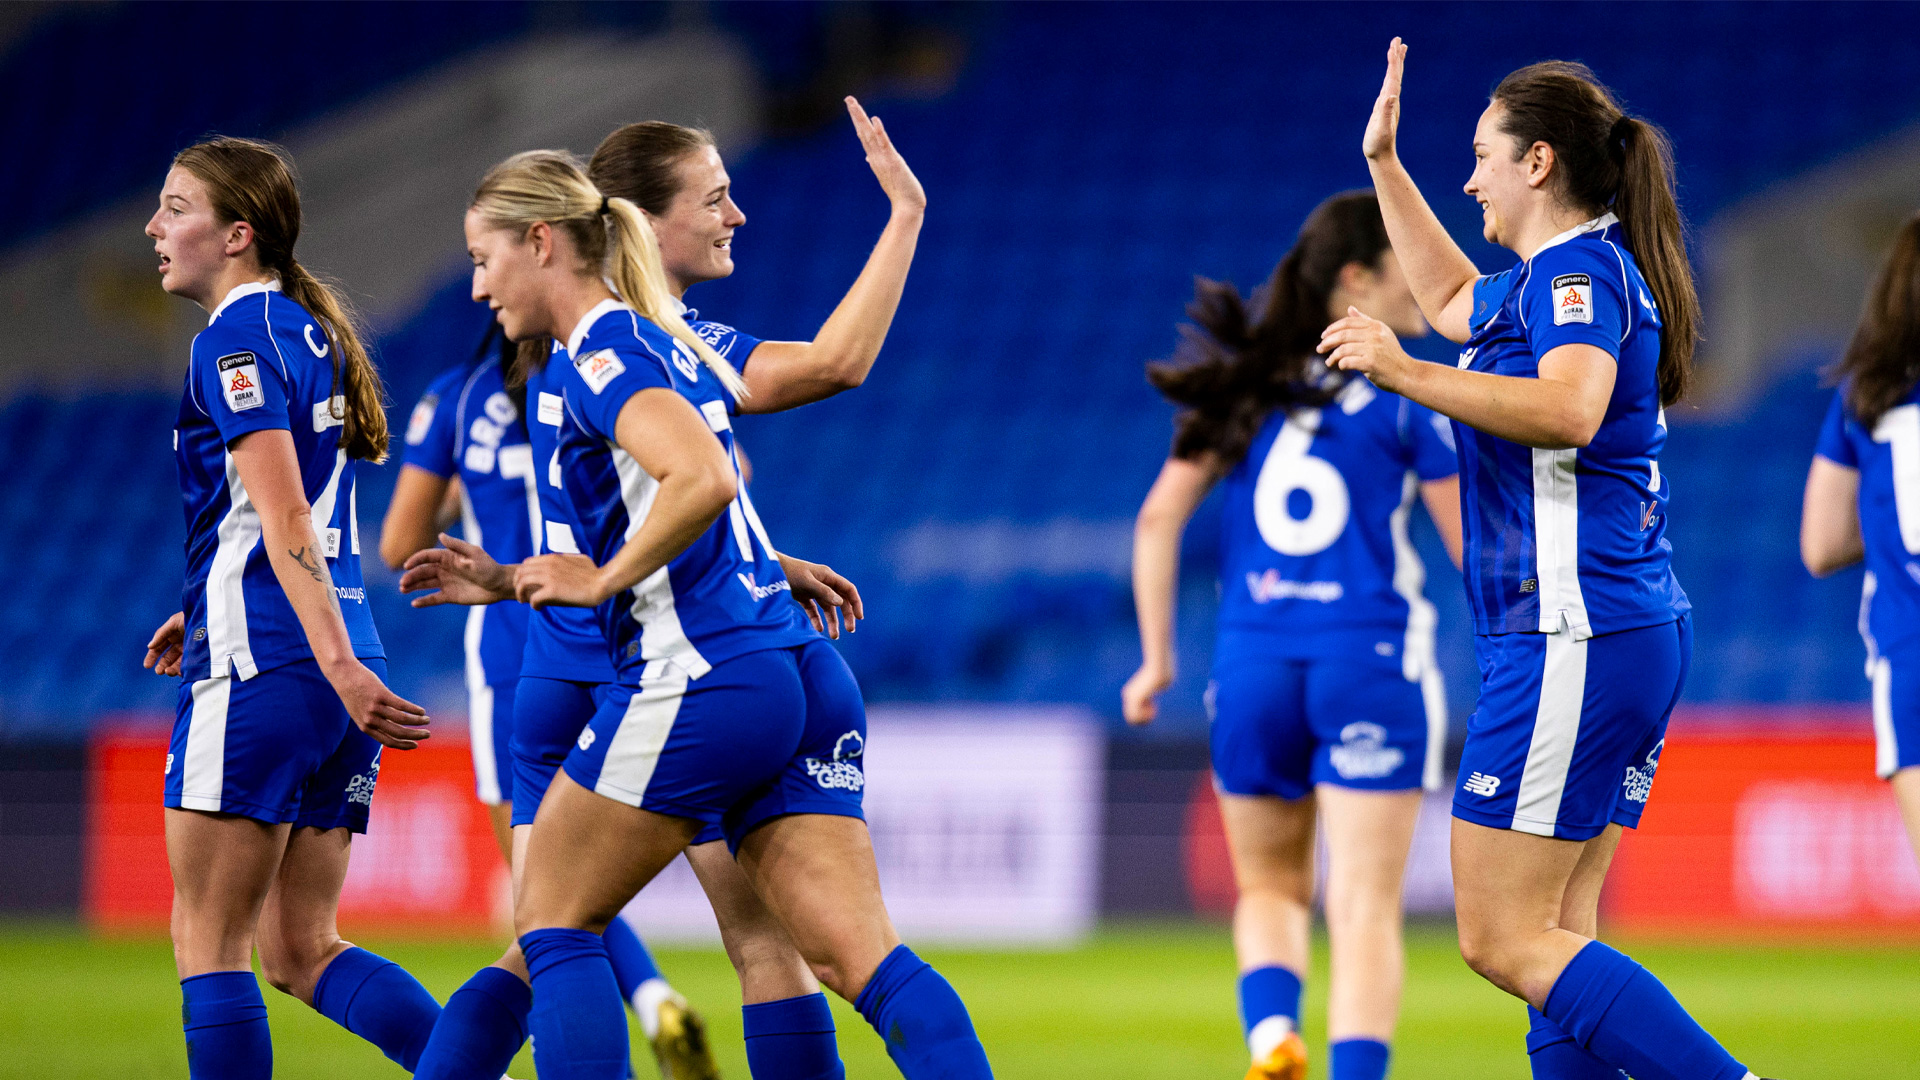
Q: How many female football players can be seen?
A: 7